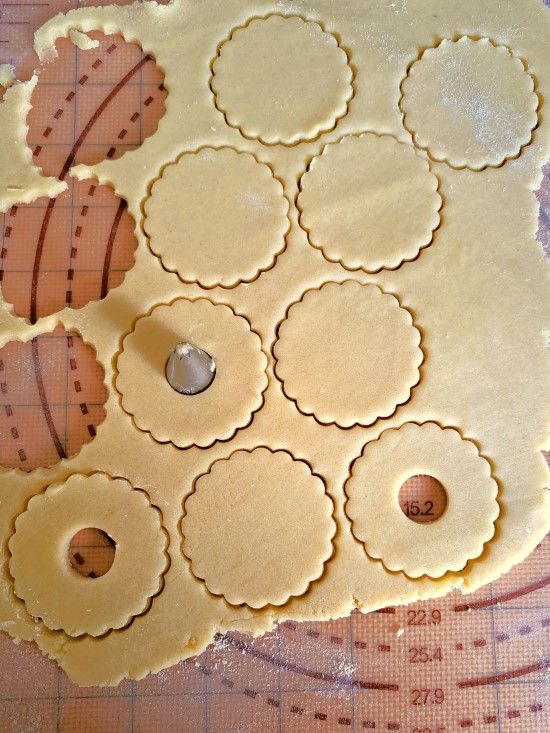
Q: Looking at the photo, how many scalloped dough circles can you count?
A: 9